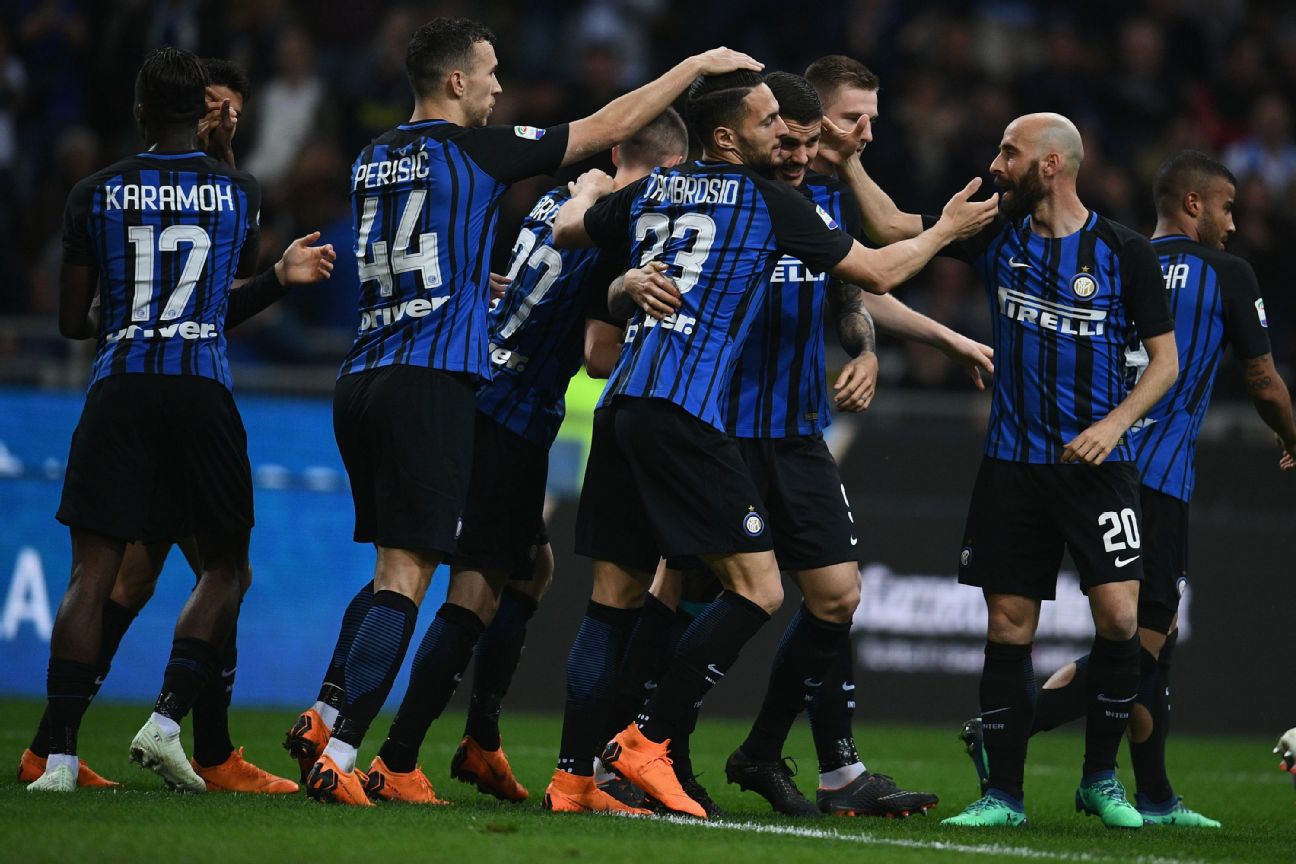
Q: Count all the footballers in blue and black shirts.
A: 9